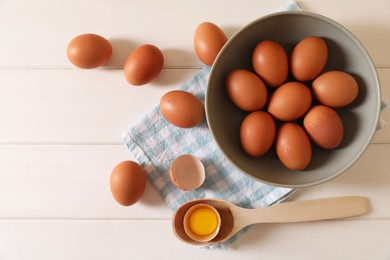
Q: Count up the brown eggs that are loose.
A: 5